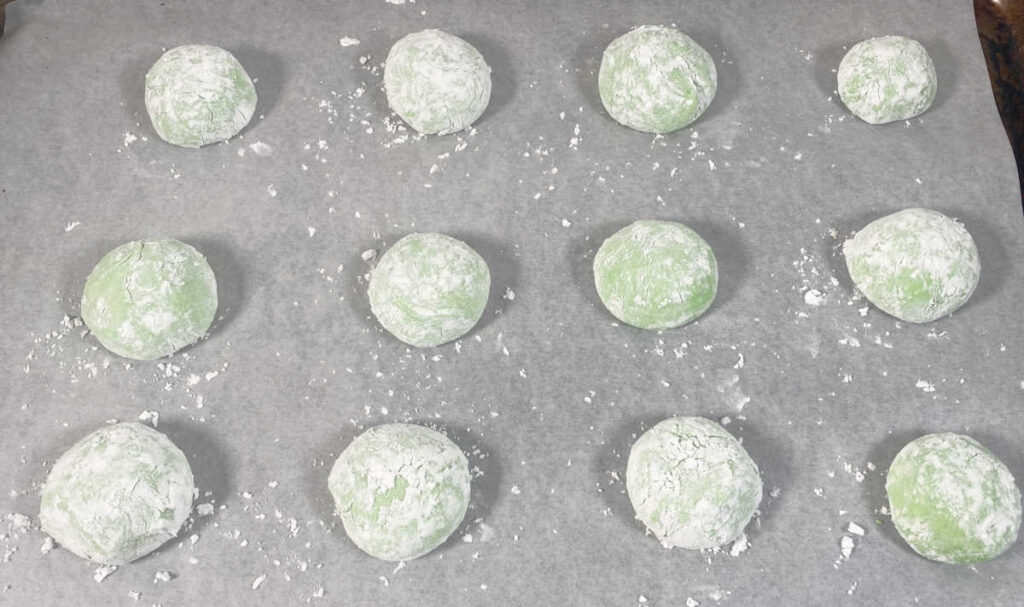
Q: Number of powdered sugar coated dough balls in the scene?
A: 12